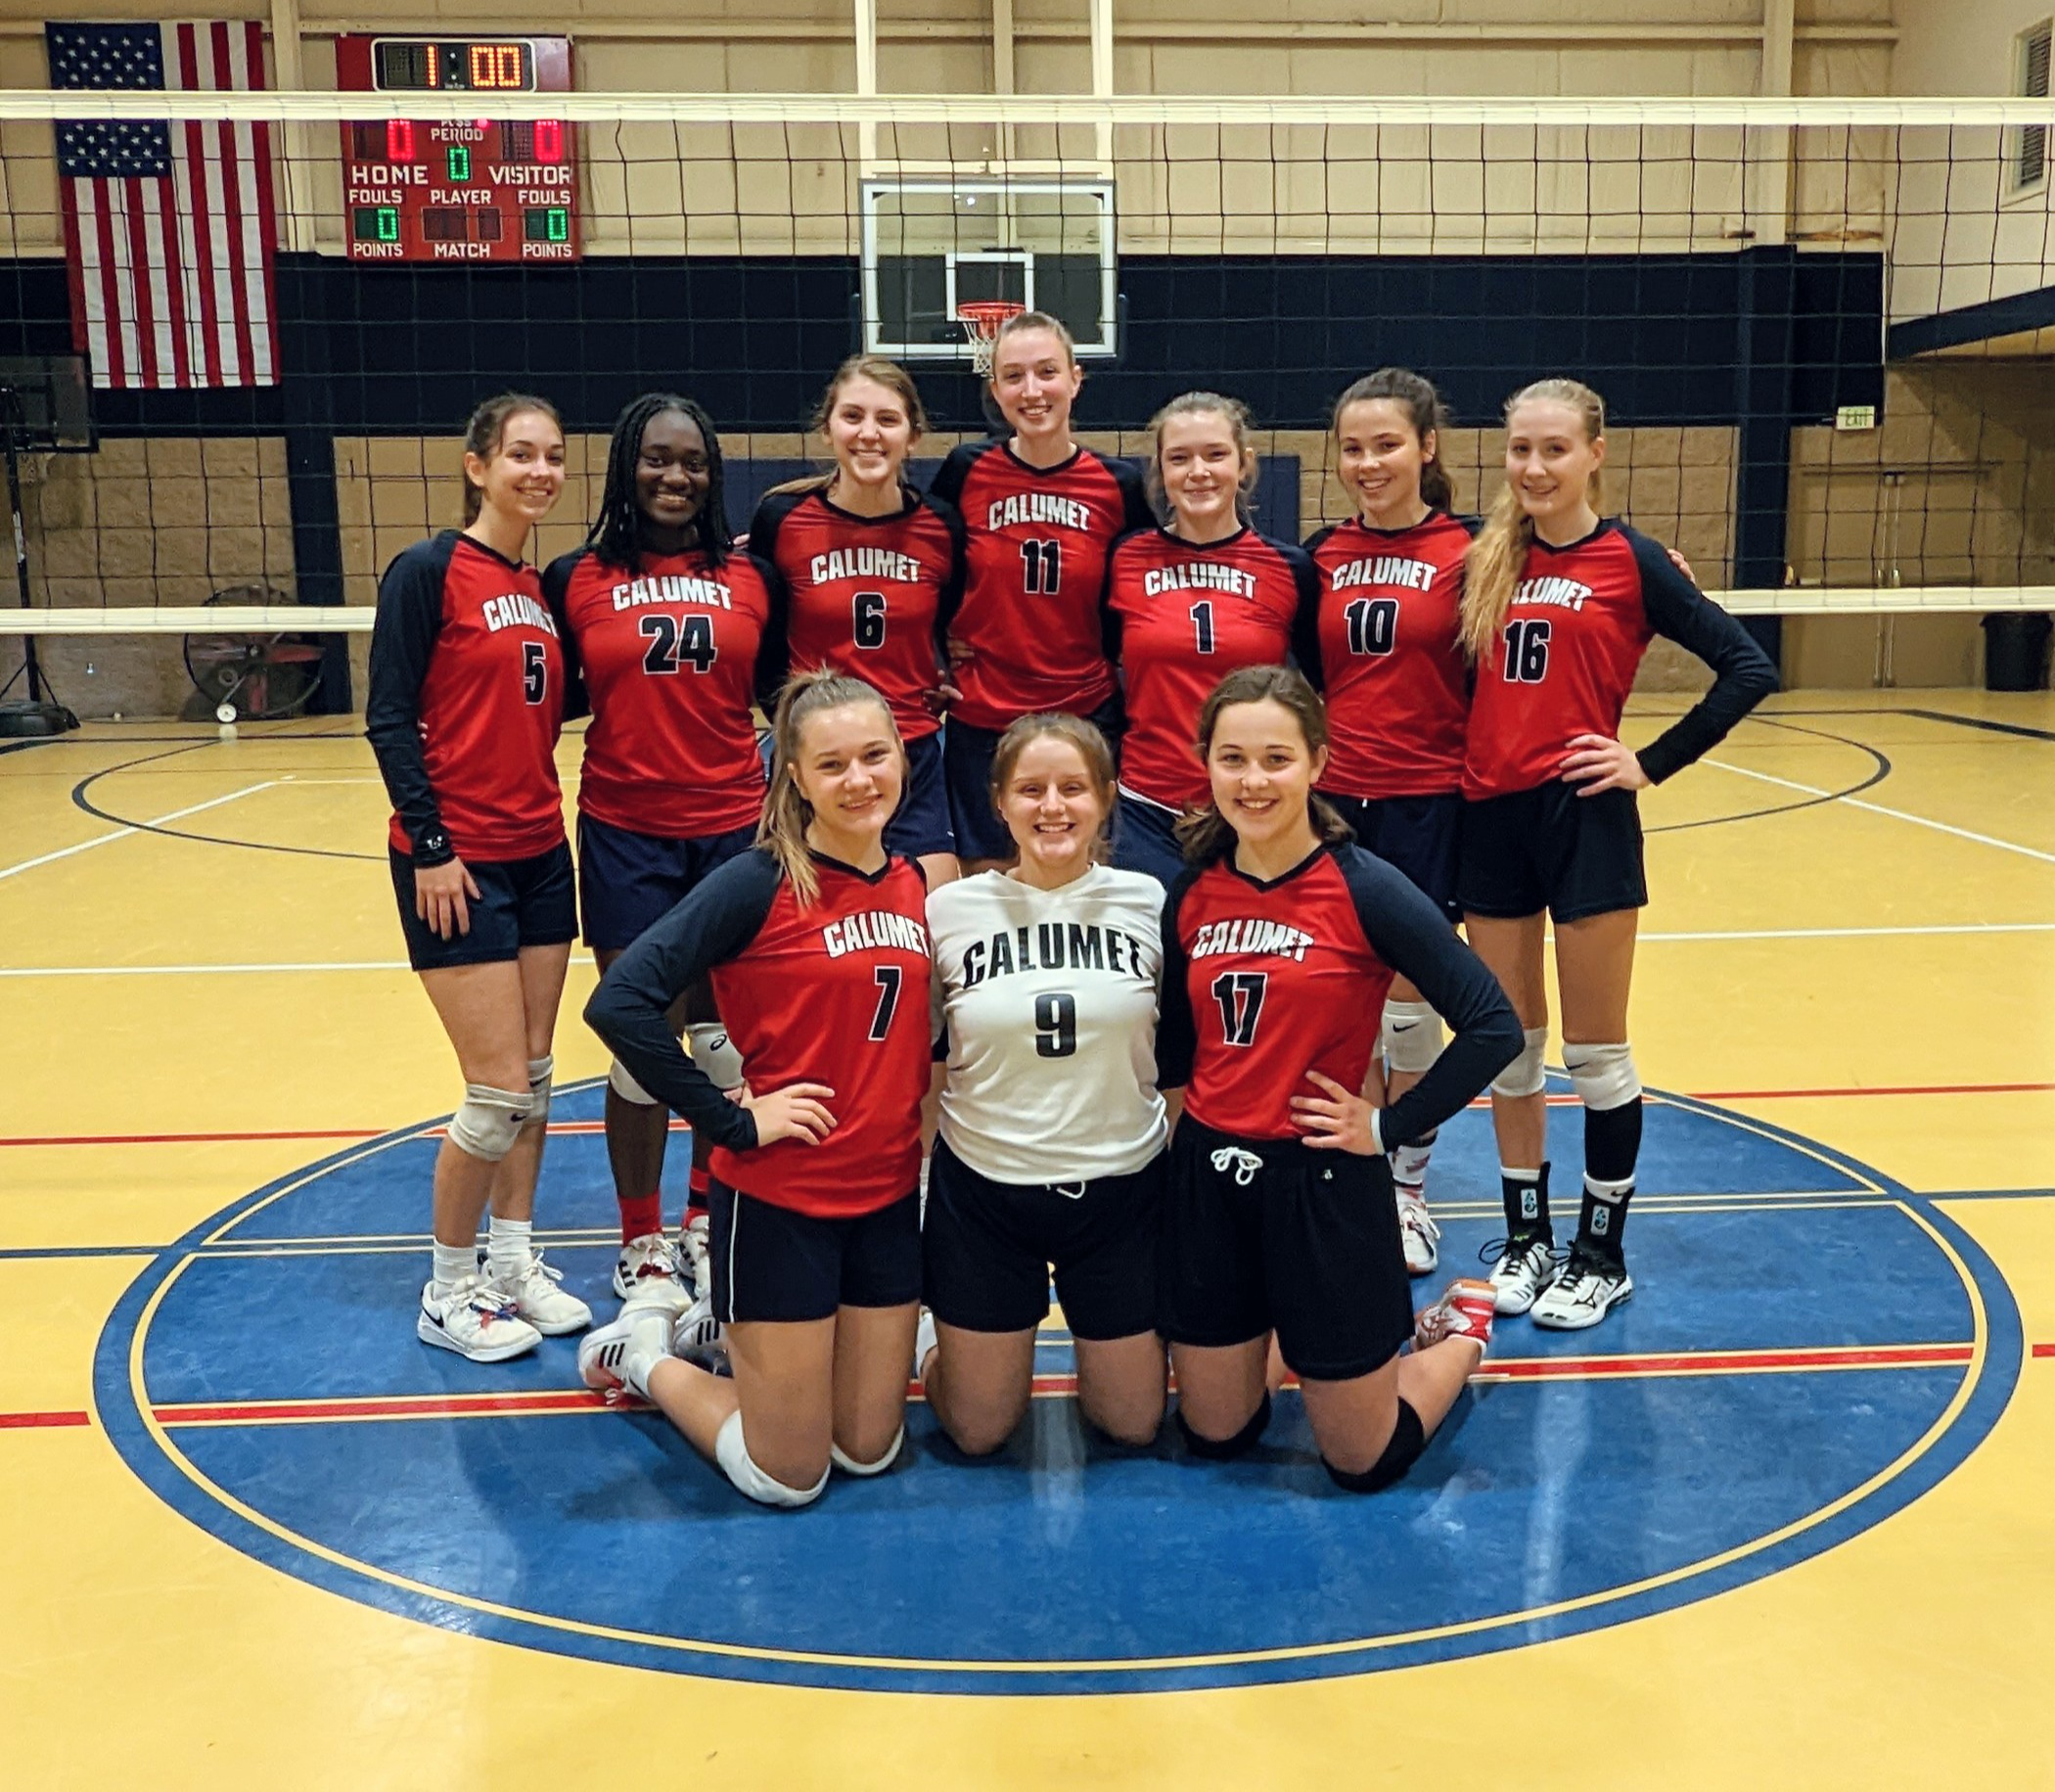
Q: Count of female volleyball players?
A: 10